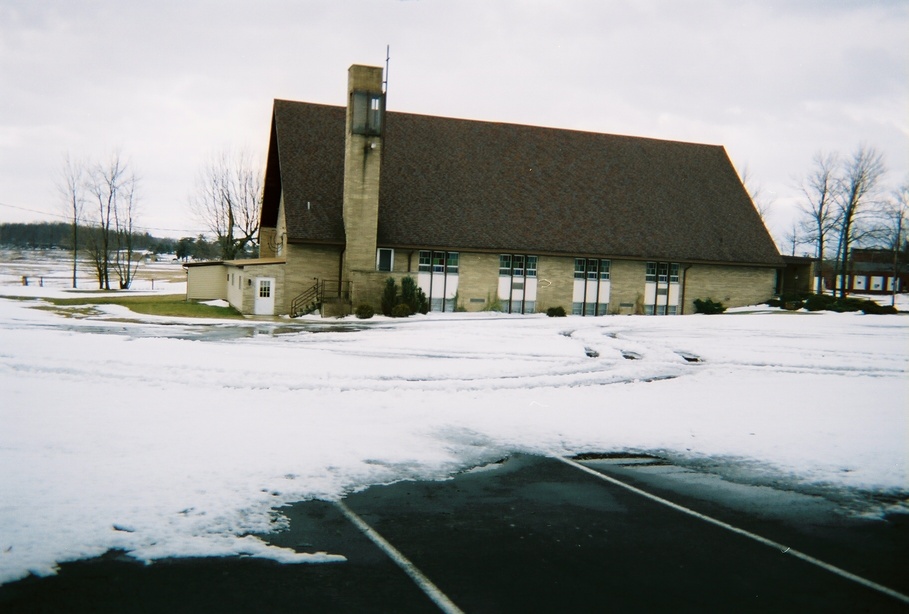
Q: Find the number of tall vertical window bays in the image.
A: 4